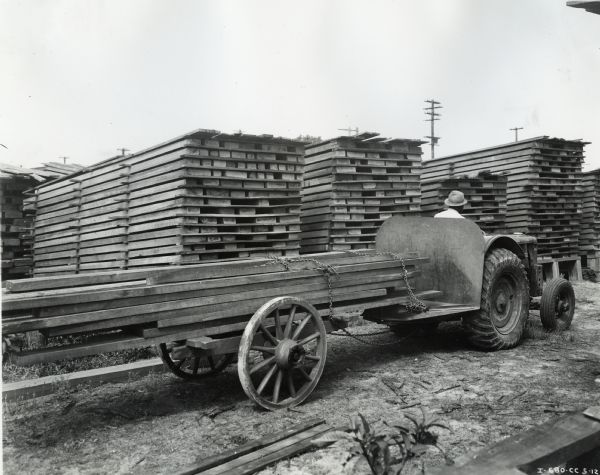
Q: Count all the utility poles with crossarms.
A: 5